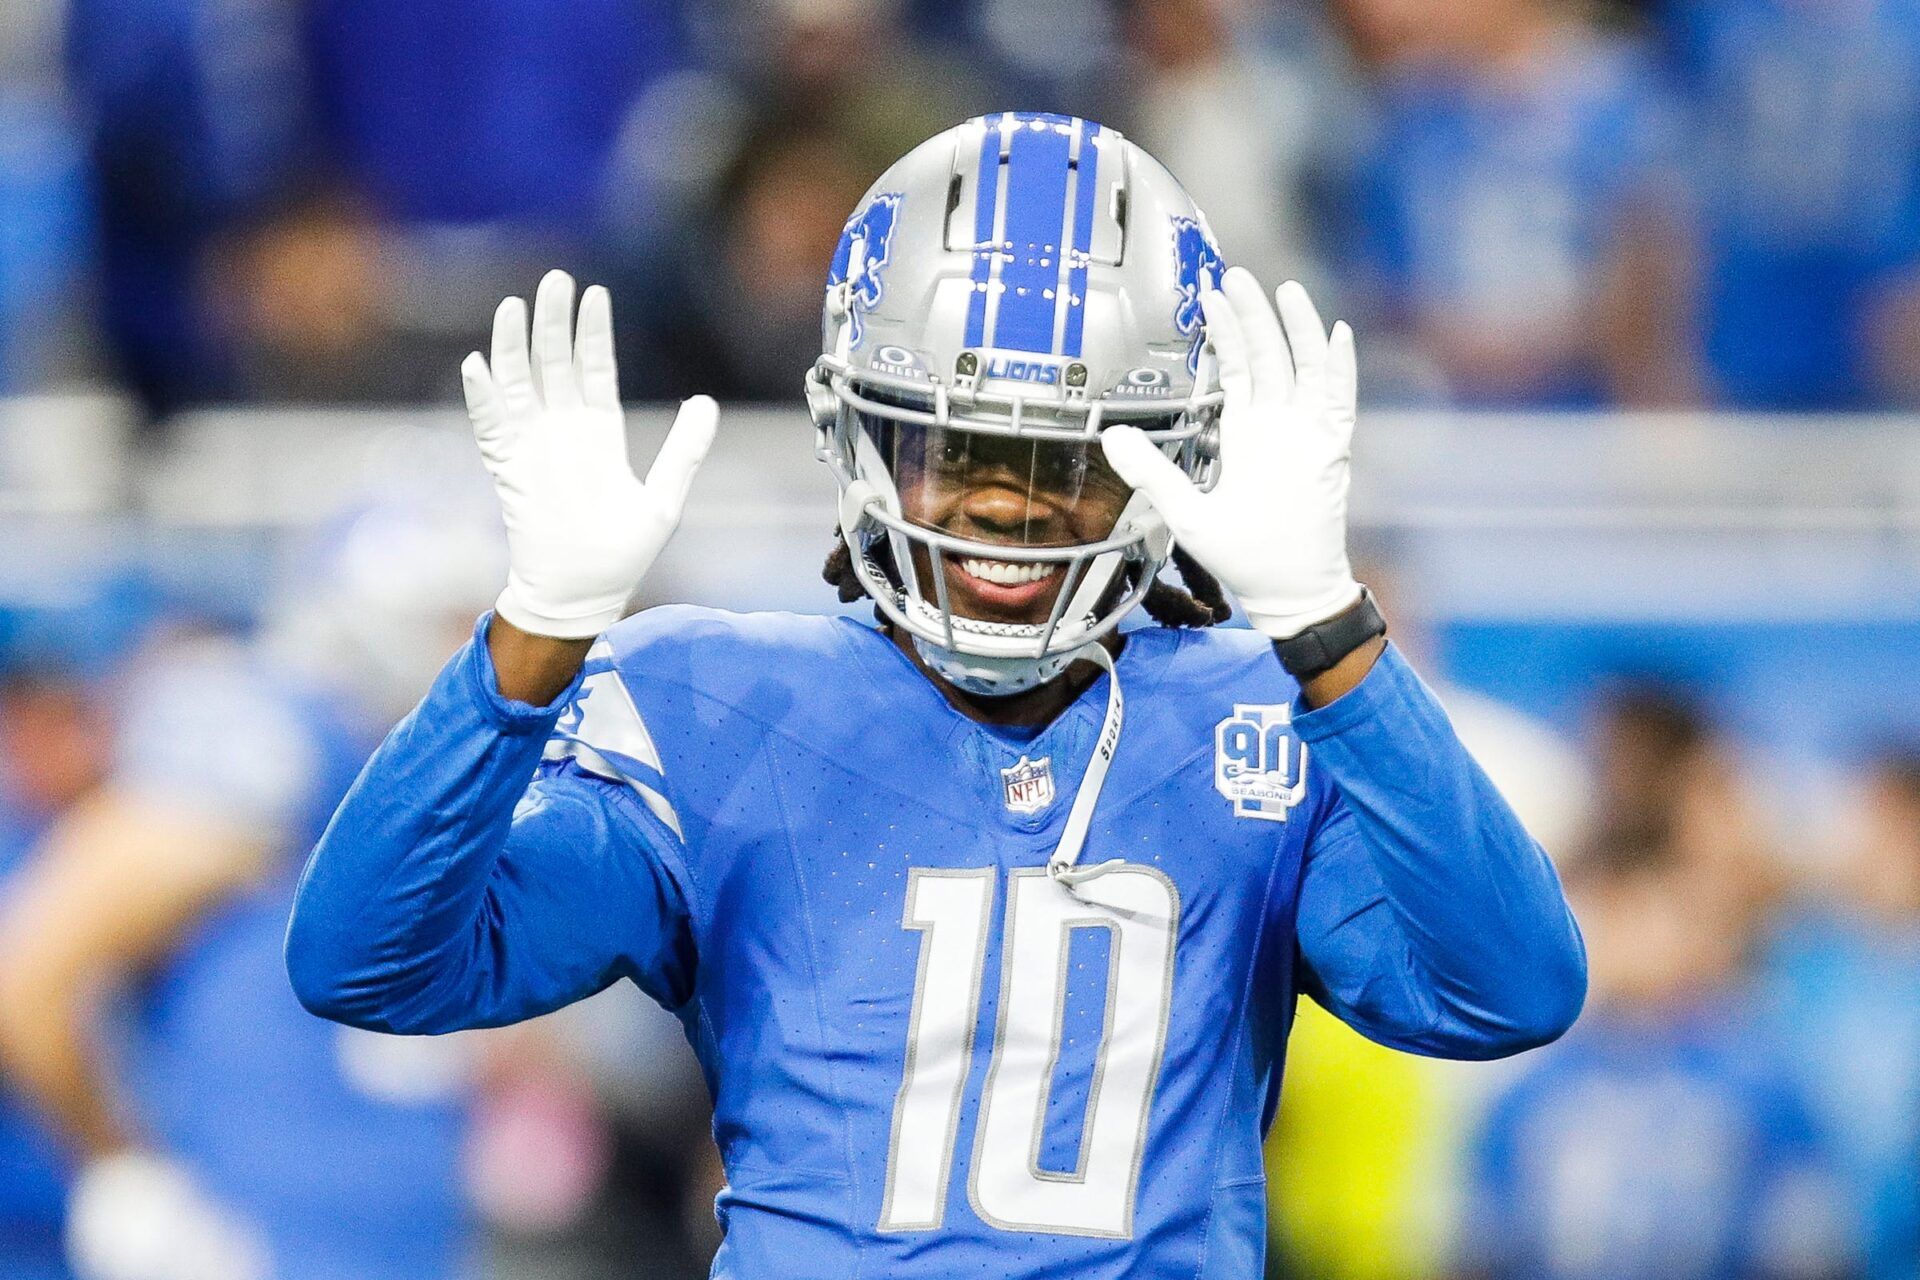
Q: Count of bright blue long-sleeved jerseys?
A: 1